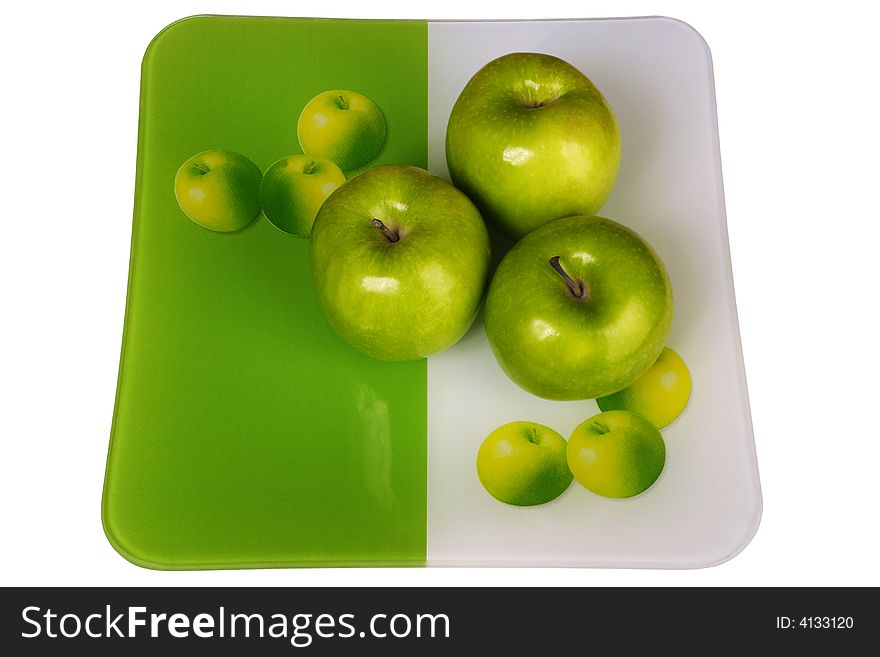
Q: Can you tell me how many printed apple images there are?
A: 6